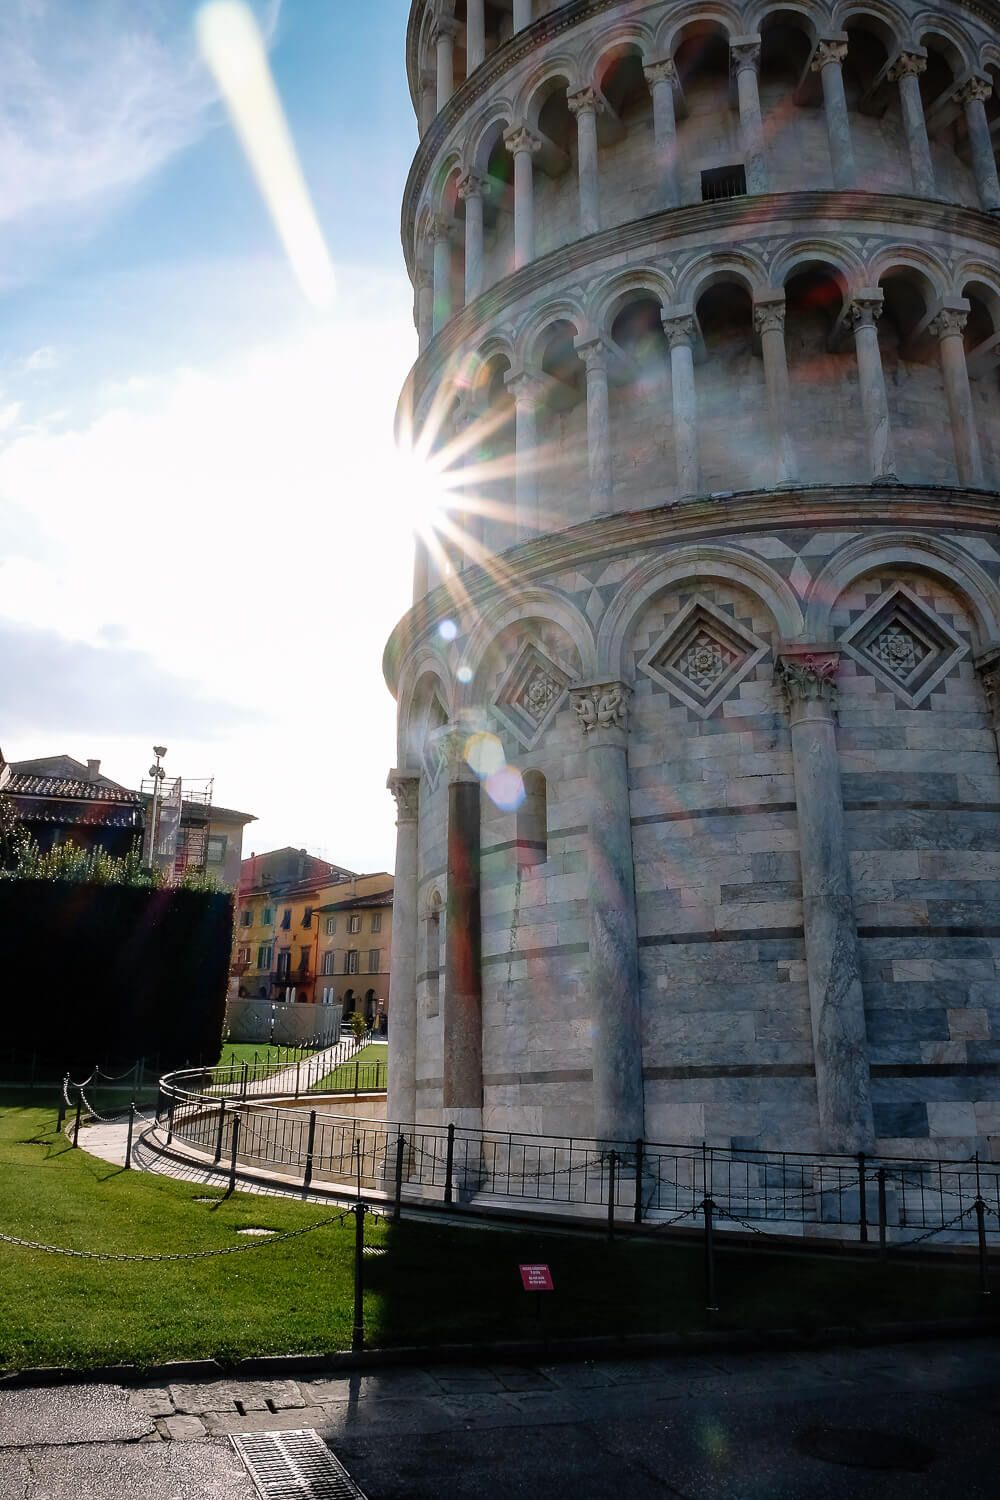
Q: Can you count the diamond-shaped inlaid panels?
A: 4